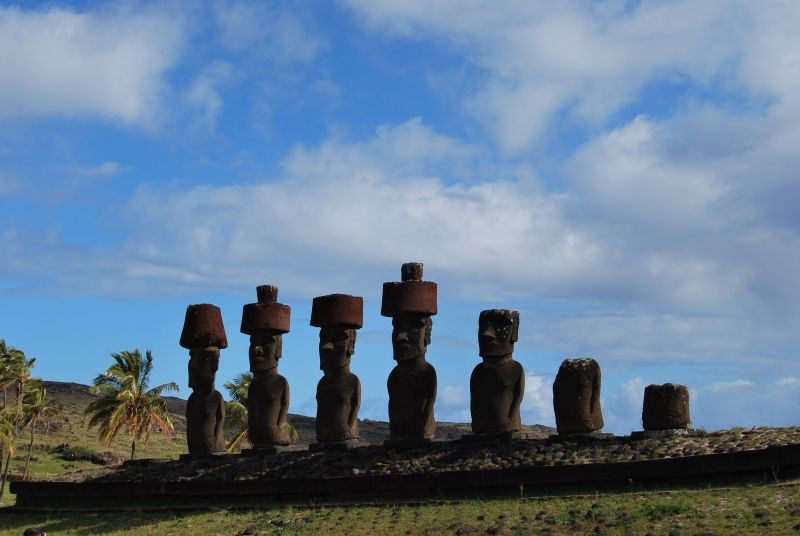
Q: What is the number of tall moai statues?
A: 5